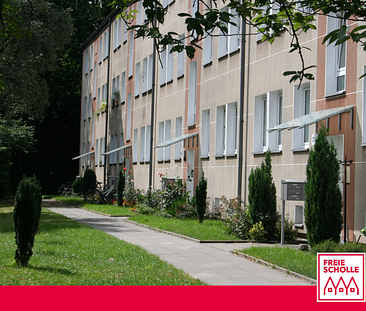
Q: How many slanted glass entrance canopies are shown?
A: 4